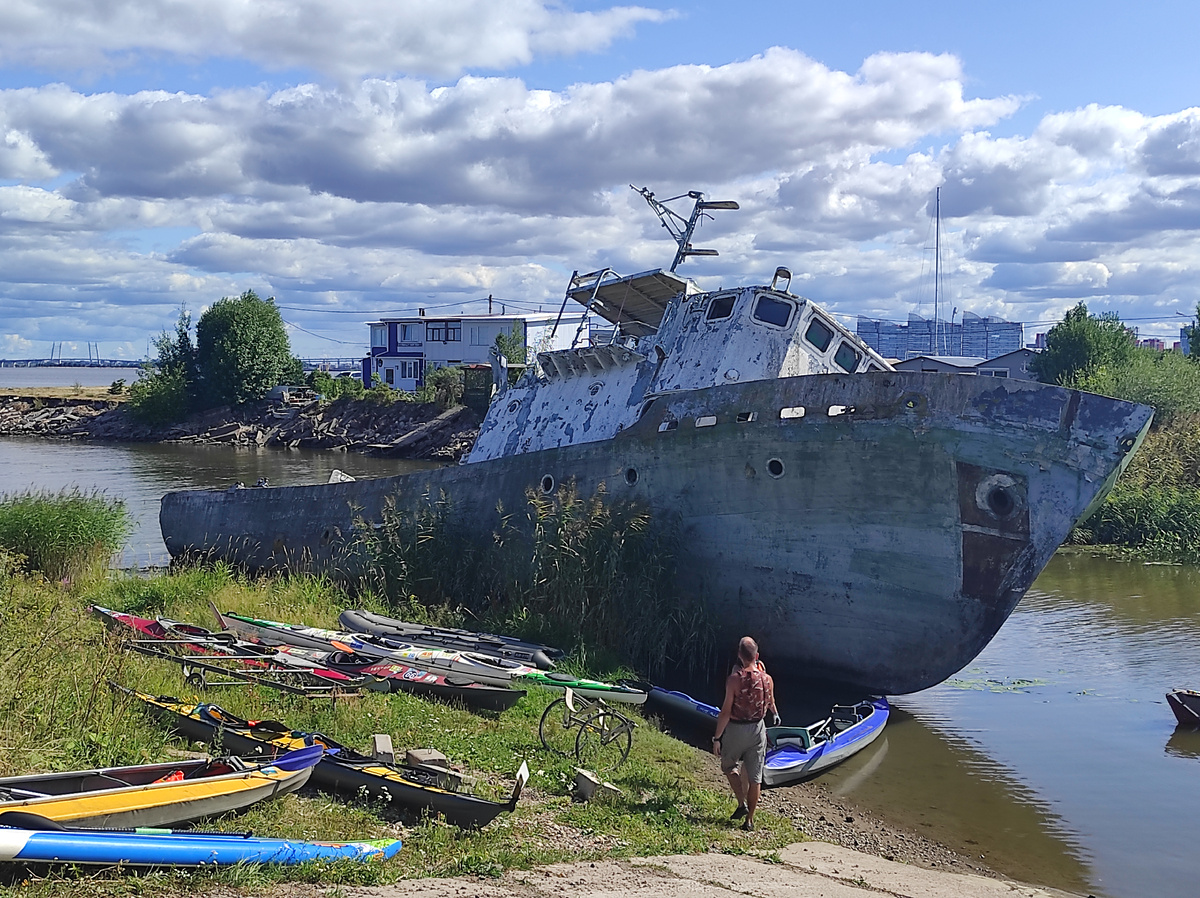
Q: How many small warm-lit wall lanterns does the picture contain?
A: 0